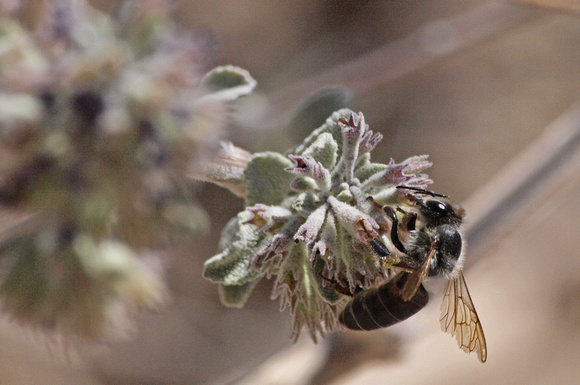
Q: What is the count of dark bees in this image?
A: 1